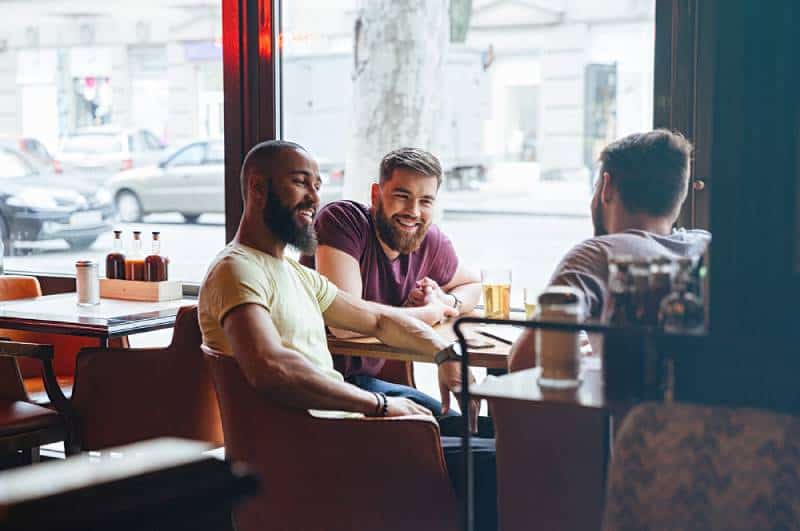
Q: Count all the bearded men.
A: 3